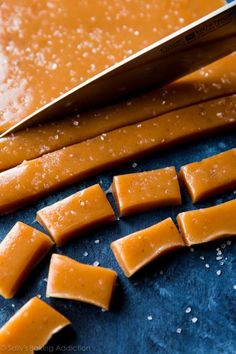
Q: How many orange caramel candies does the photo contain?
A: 8